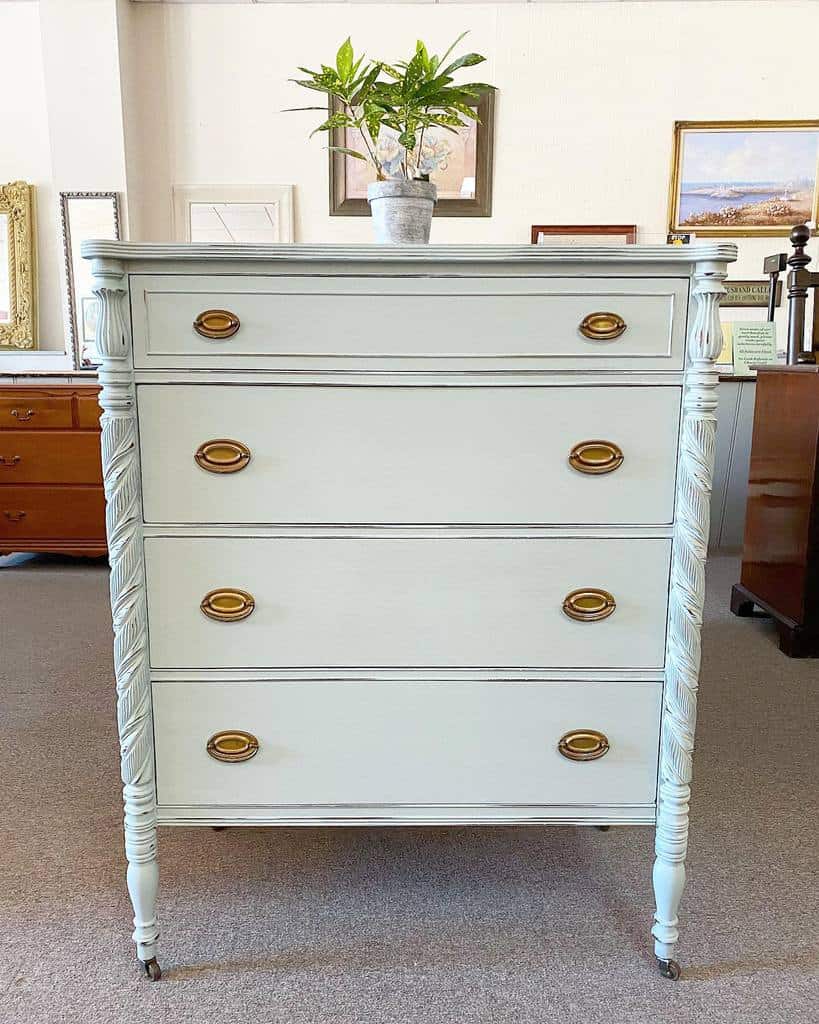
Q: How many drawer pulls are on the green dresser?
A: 8